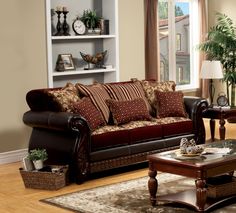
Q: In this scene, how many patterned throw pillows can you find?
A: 7